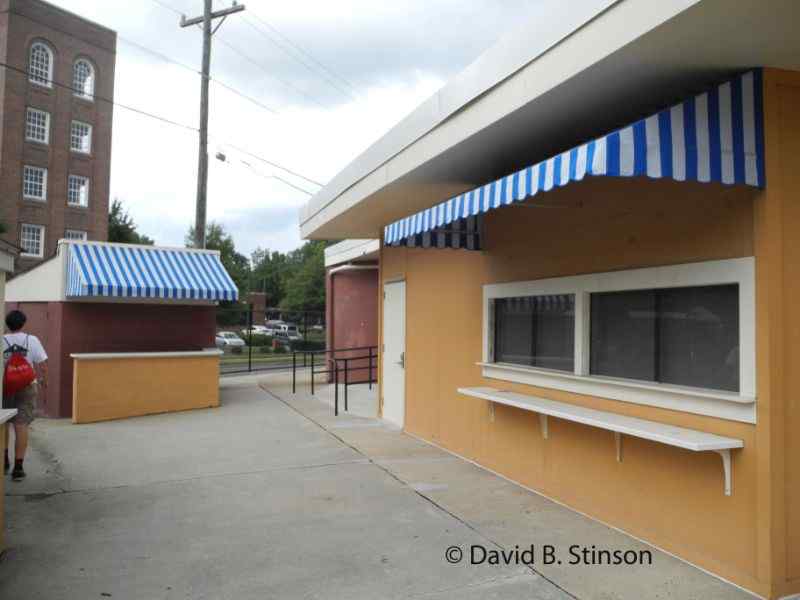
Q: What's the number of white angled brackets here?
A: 4